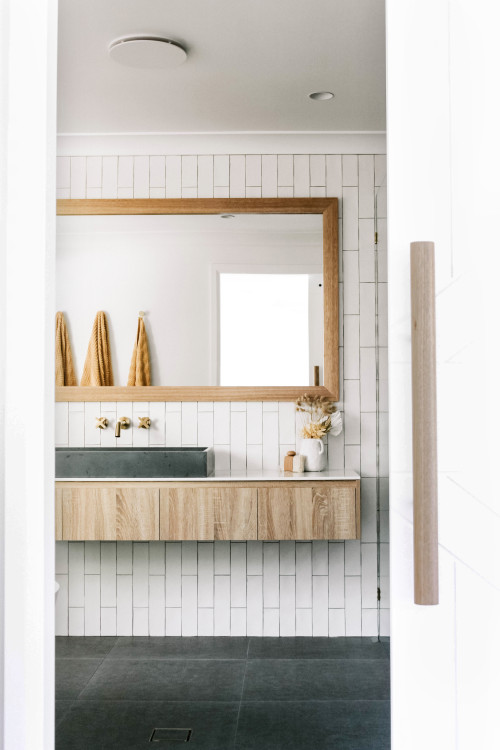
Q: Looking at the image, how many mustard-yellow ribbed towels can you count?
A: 3